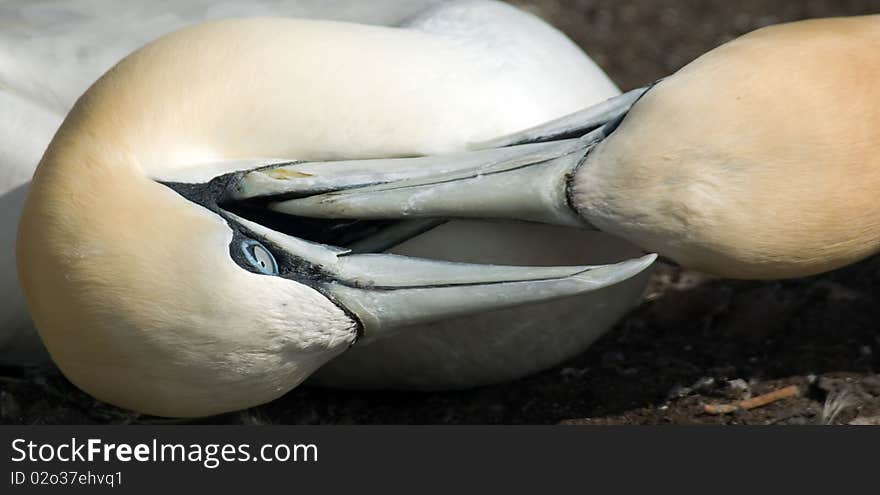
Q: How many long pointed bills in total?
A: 2